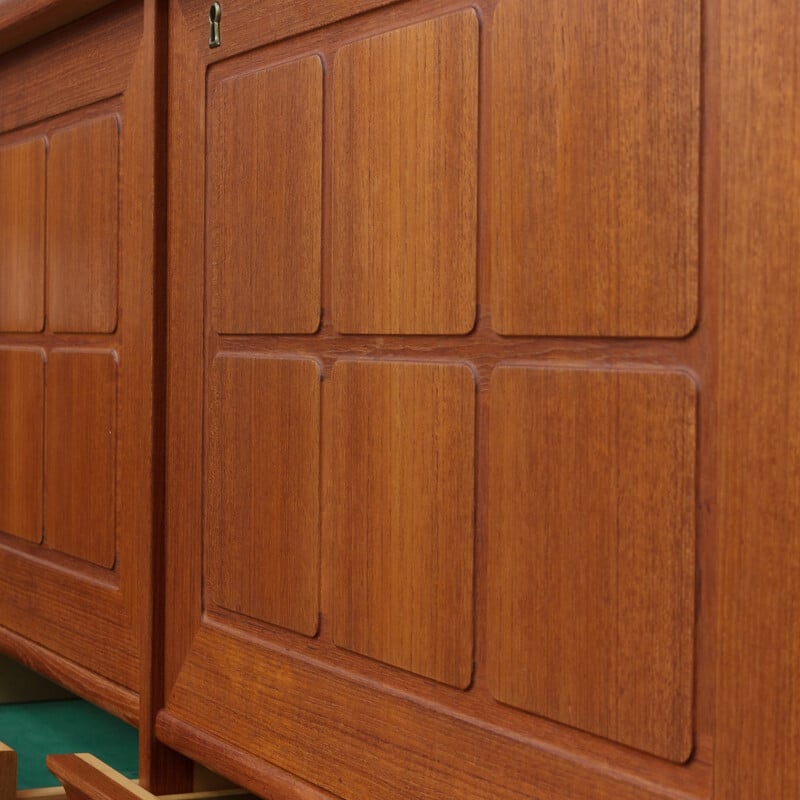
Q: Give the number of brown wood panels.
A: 10